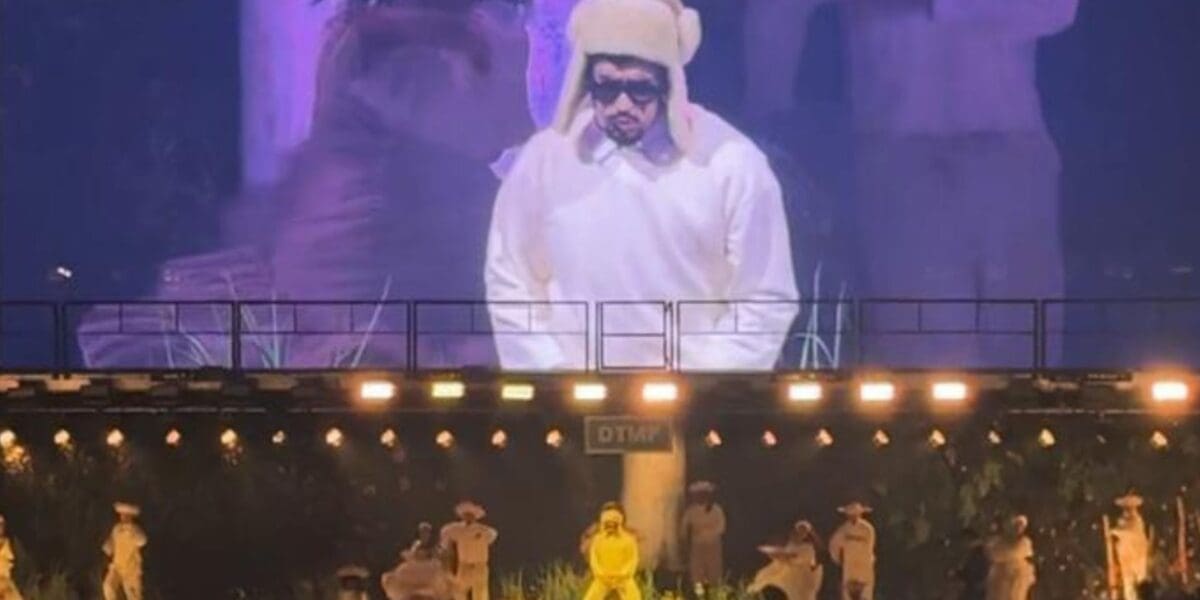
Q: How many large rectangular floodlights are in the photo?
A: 9